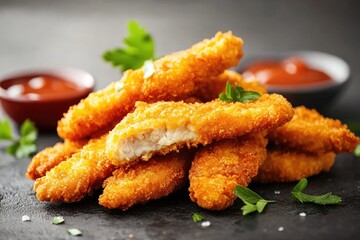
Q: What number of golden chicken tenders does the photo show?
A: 9